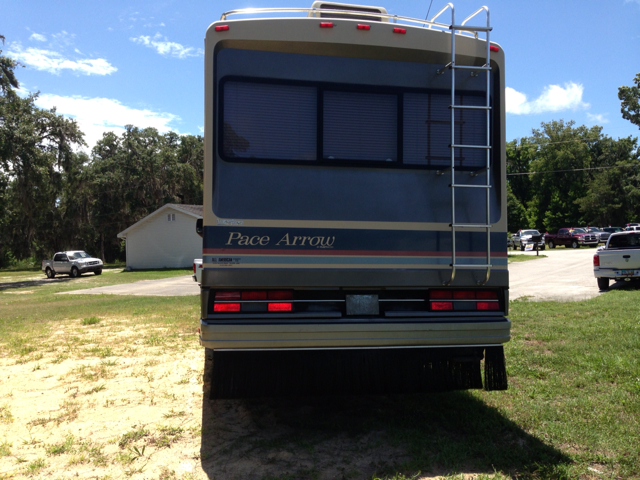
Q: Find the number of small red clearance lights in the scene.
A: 5